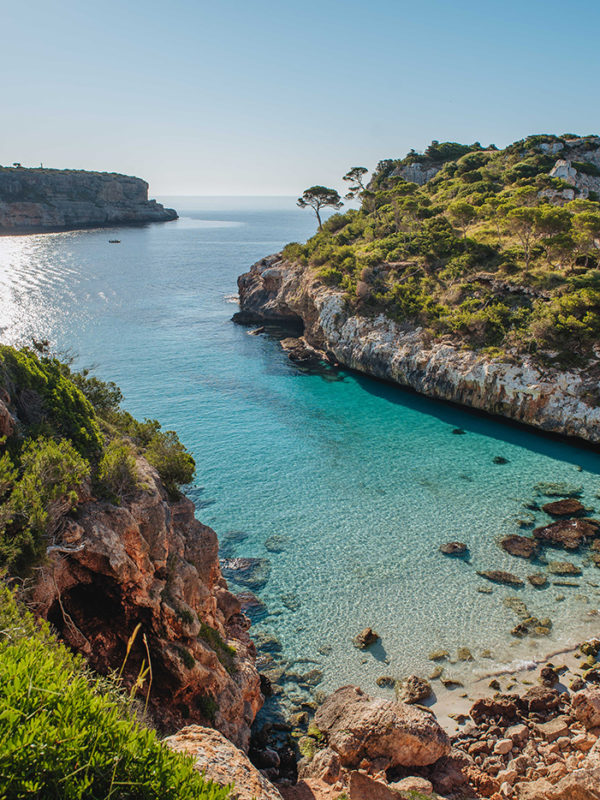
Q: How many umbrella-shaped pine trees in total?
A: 2